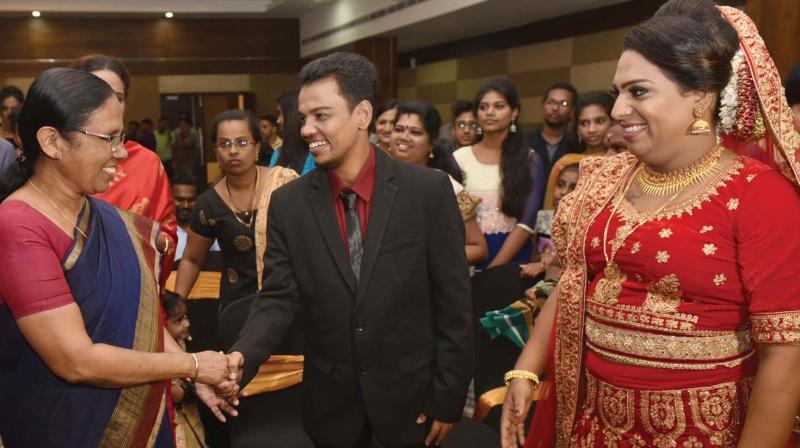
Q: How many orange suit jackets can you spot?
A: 0